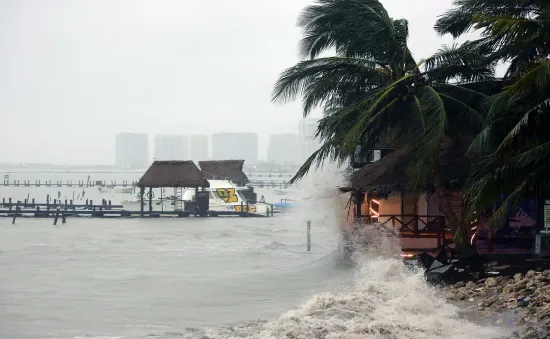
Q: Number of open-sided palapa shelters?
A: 2